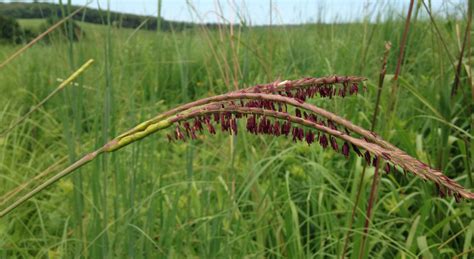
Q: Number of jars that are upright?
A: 0